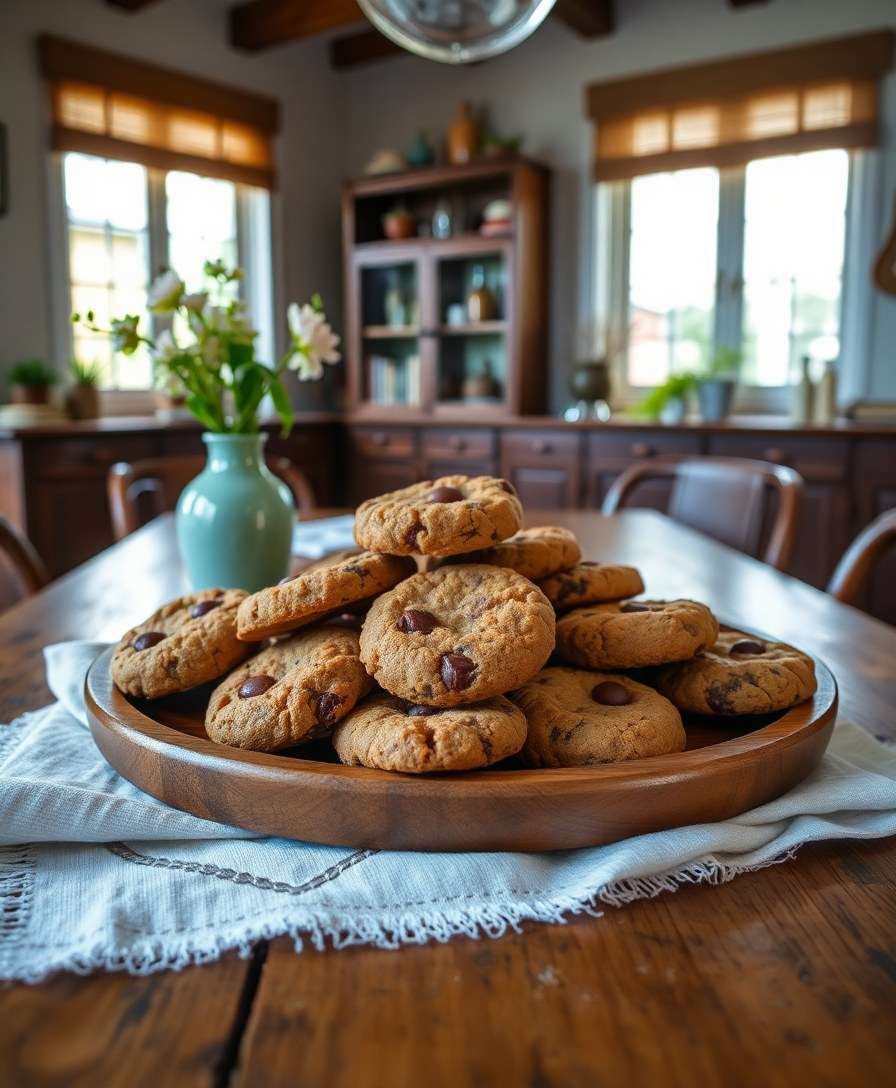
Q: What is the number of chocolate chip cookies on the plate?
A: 11